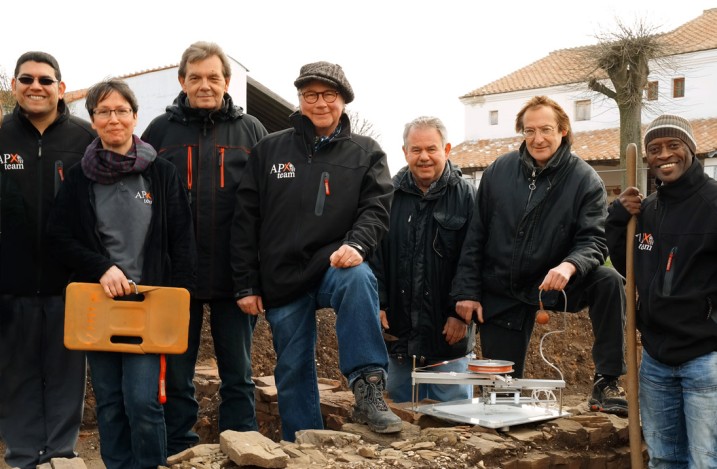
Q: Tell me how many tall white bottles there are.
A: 0